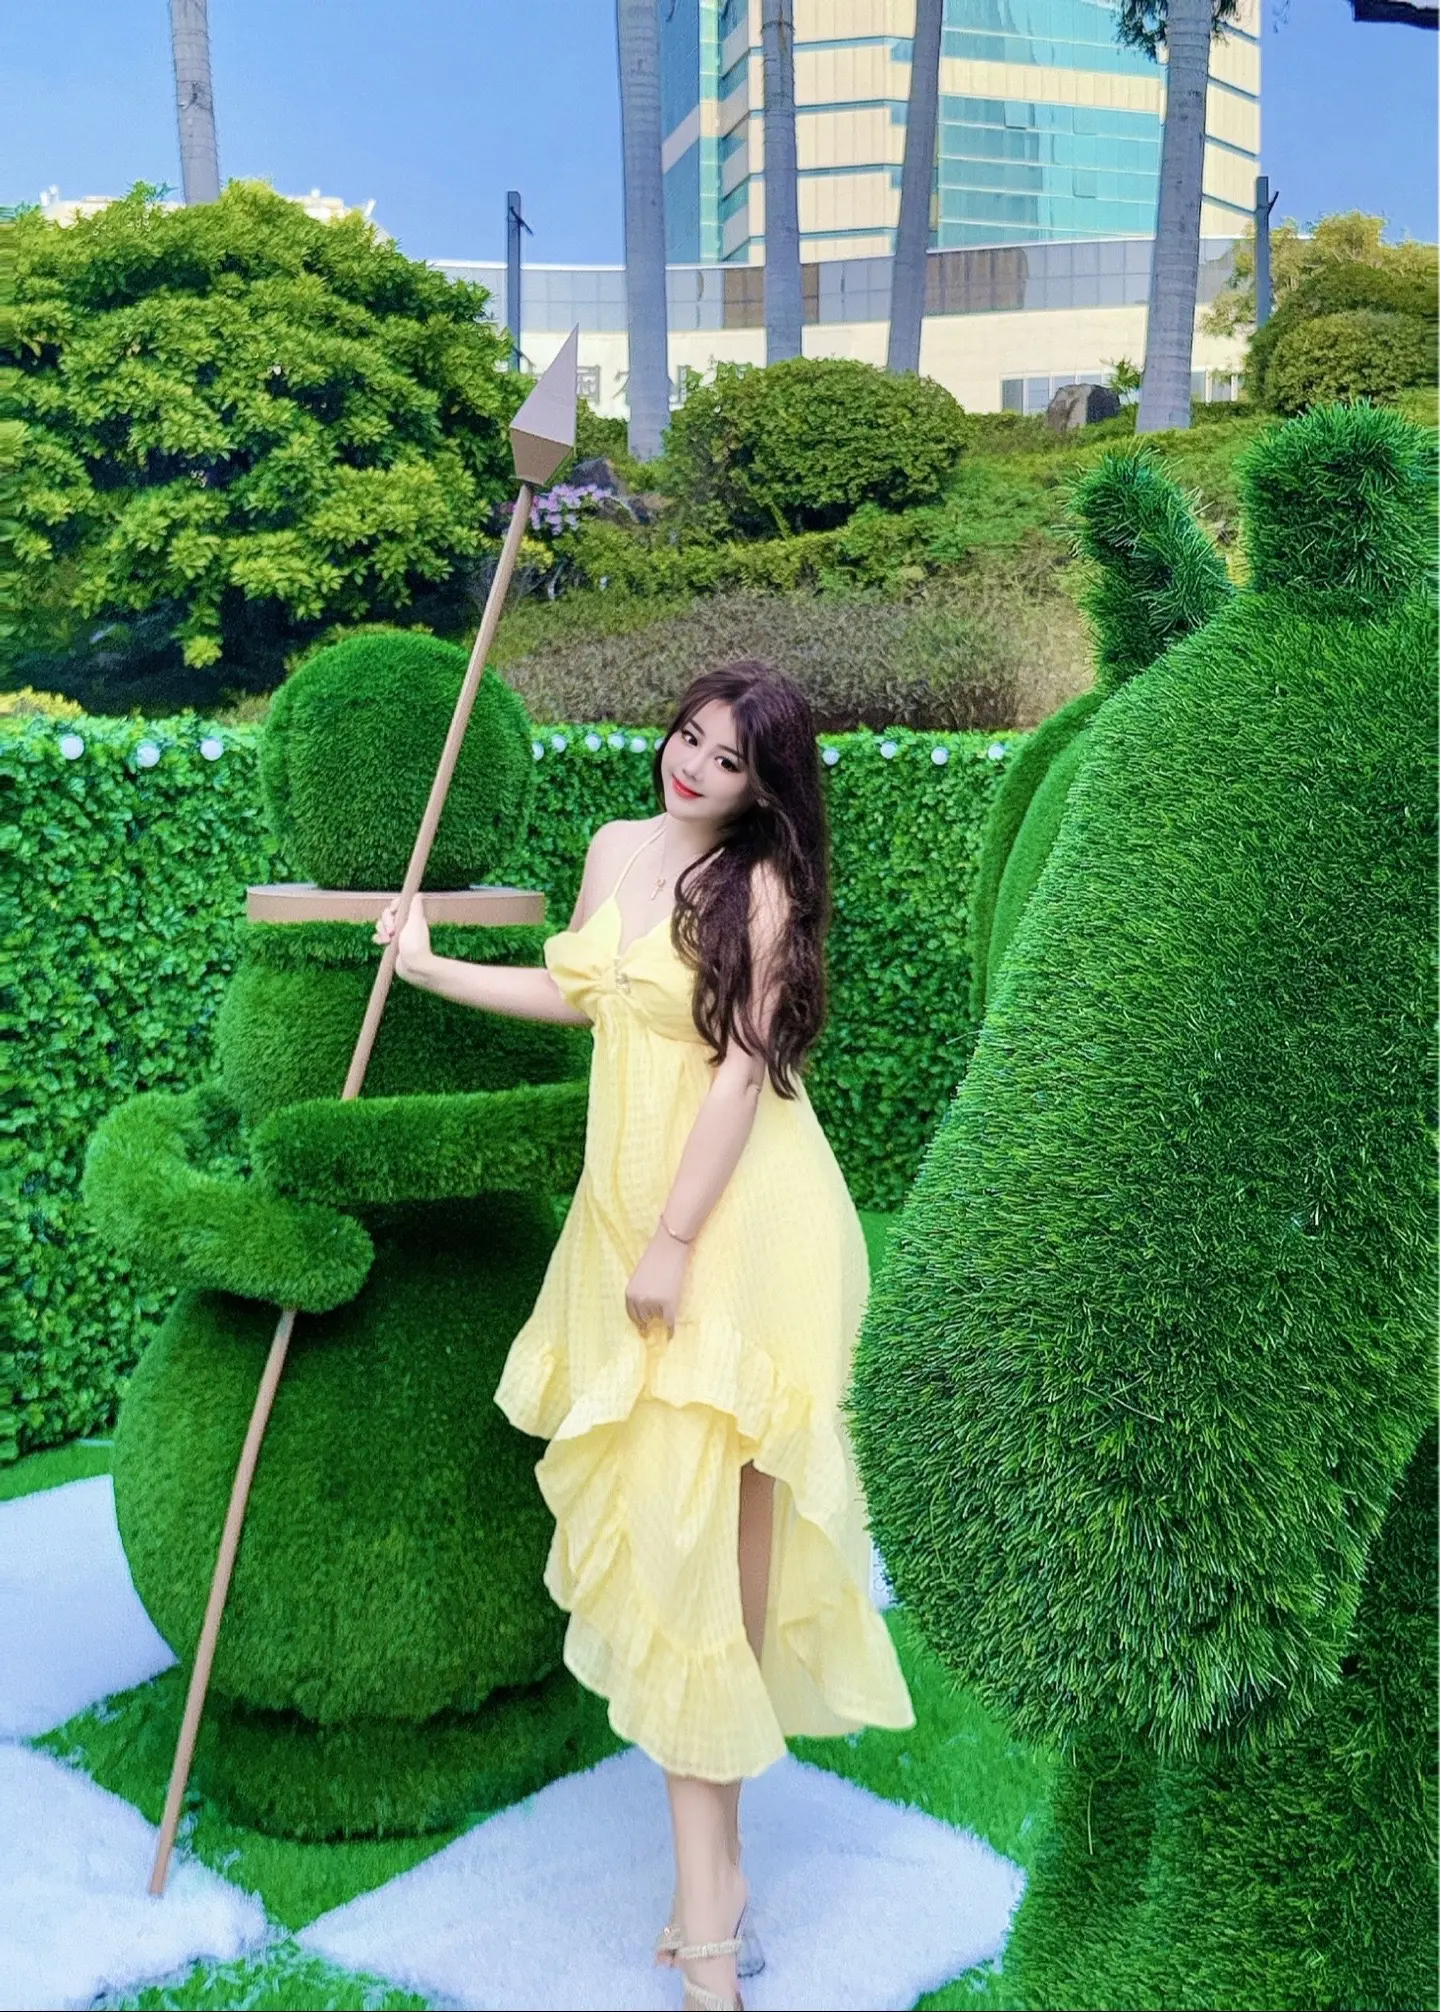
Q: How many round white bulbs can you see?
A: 13